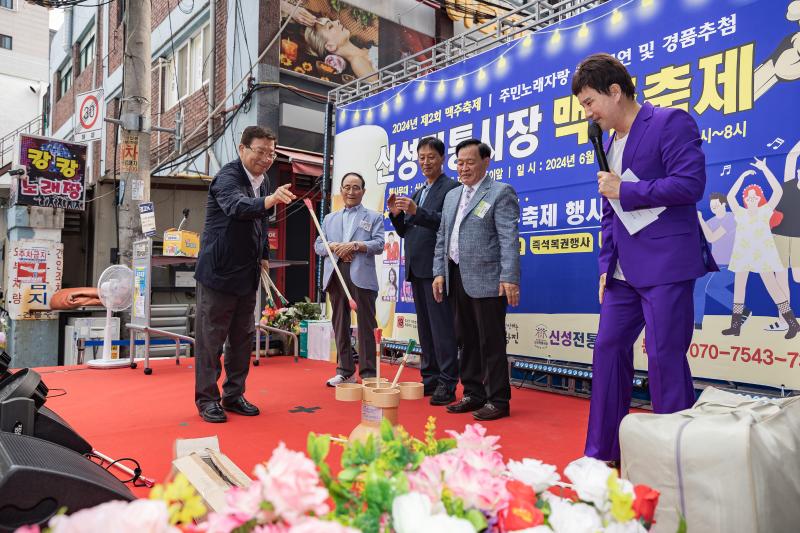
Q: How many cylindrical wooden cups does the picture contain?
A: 5